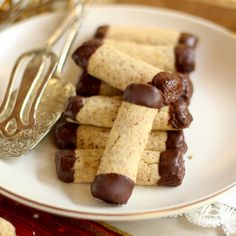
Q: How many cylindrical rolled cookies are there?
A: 8